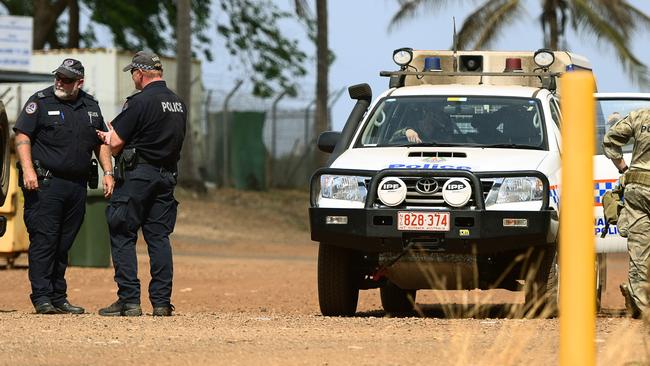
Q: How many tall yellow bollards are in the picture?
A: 1